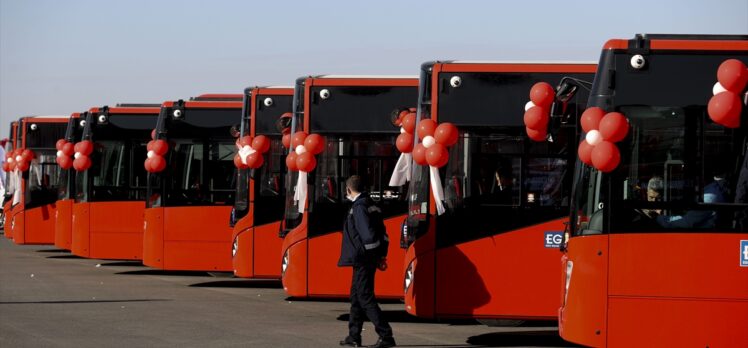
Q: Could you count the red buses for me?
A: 9